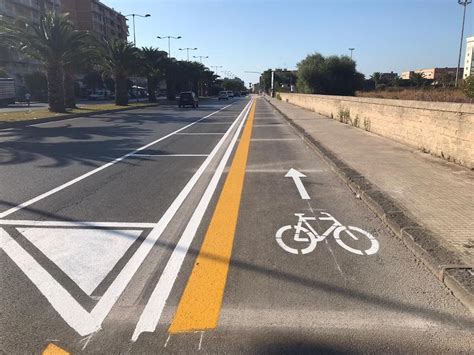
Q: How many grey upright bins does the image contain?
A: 0